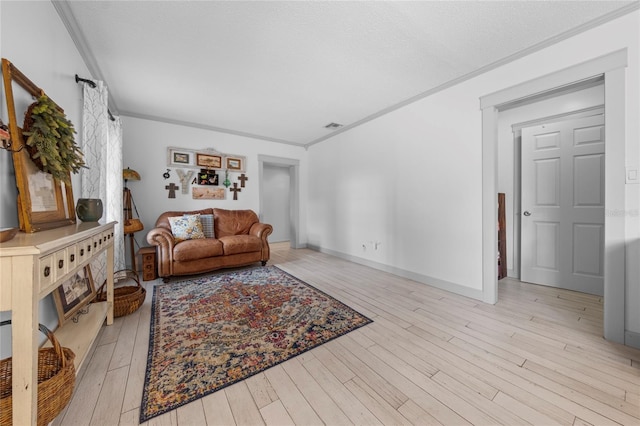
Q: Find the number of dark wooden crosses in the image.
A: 3